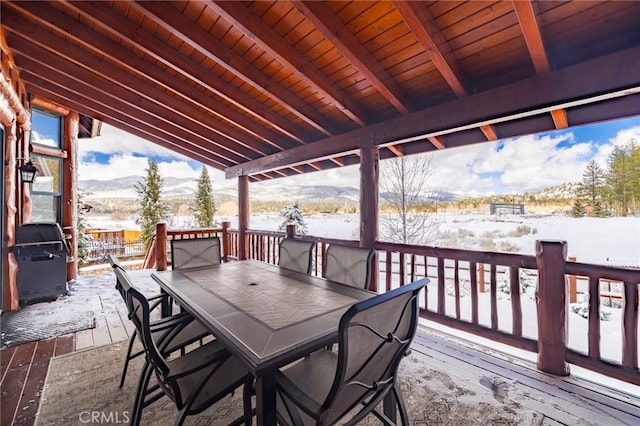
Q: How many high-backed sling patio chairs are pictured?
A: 6